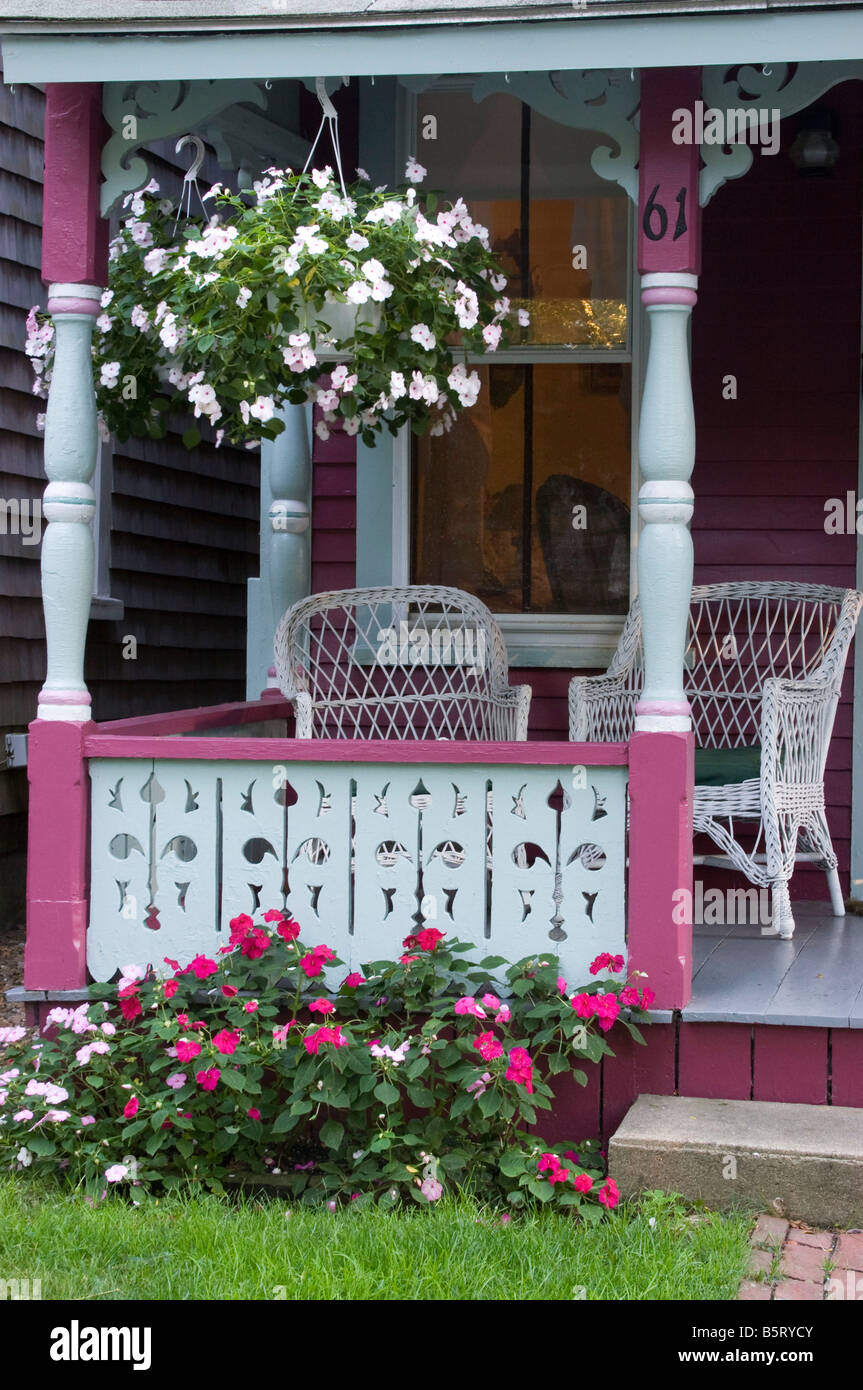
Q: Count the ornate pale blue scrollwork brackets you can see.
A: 3